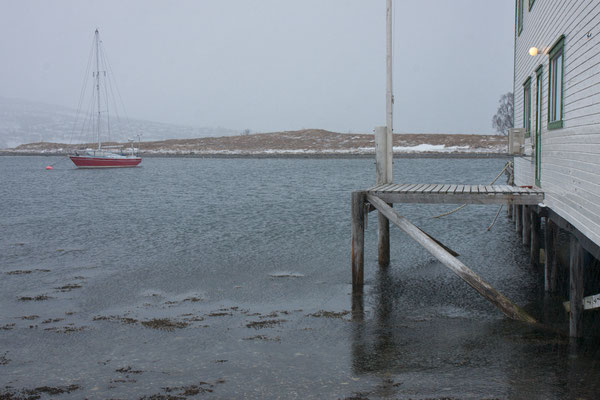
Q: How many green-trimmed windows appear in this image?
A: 4